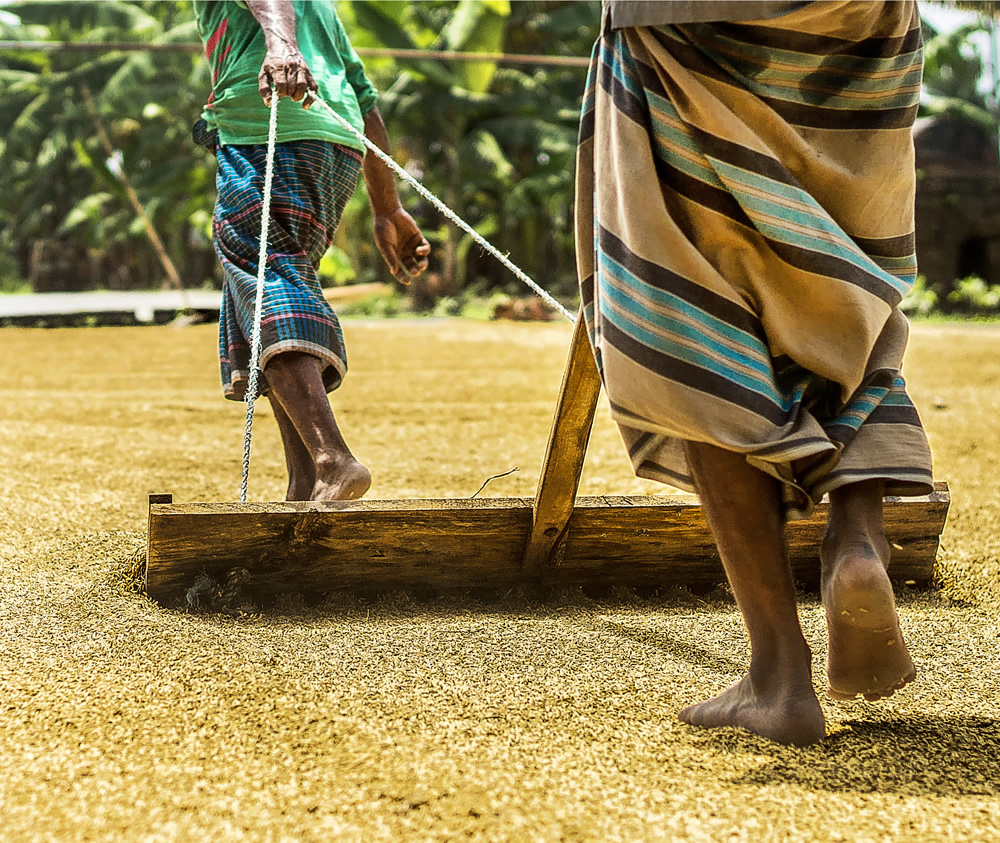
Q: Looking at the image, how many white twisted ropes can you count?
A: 2